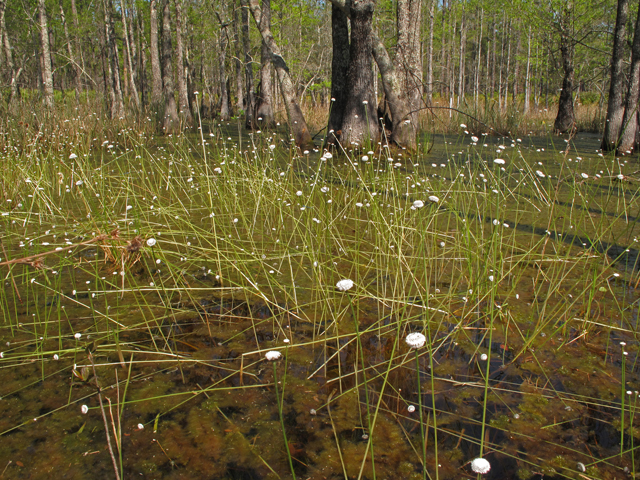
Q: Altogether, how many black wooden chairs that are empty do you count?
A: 0